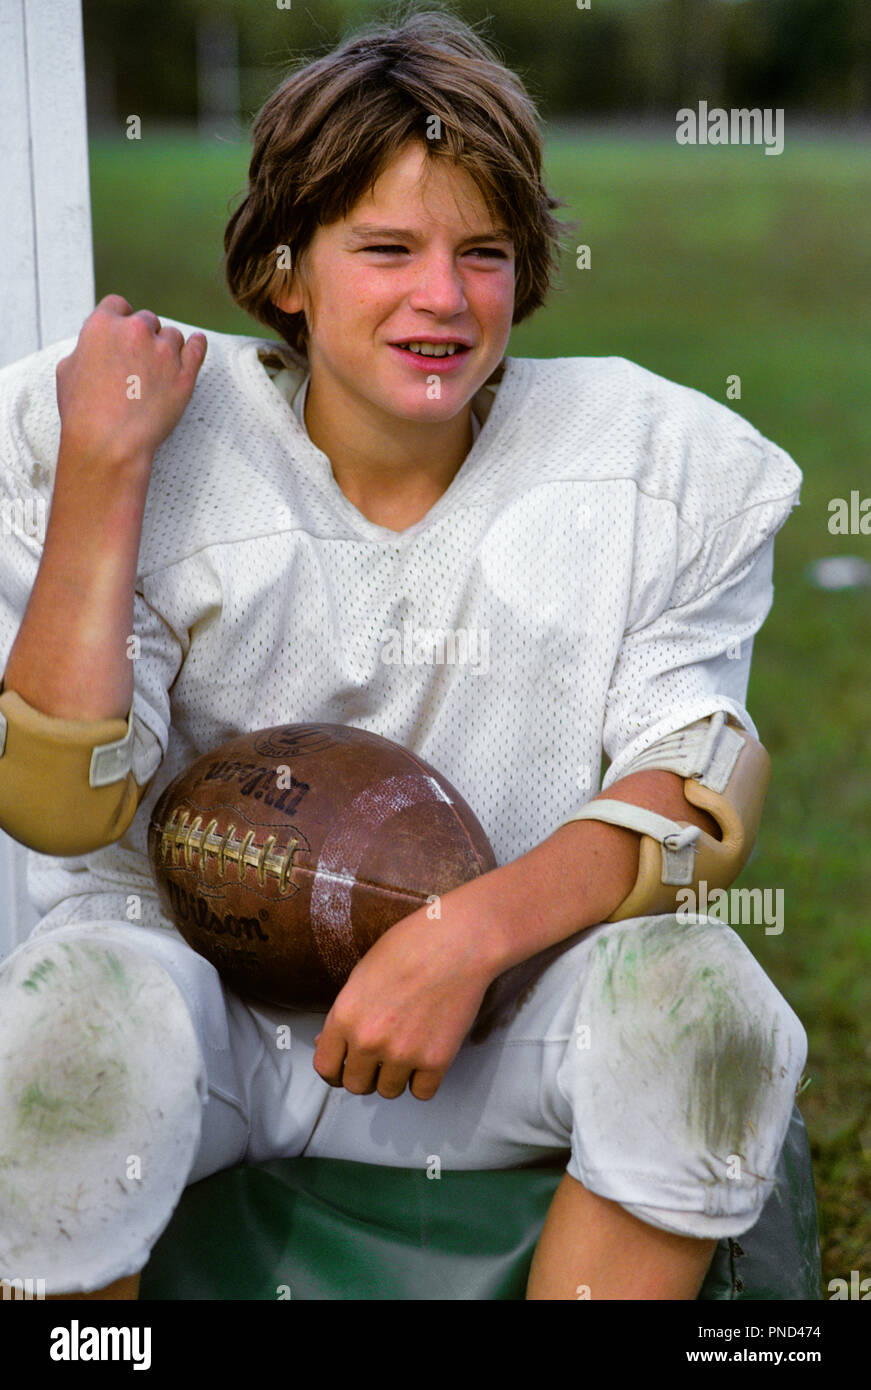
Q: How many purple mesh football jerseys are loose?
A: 0